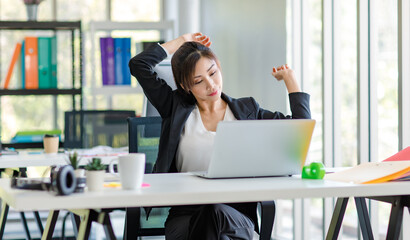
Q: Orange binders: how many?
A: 2